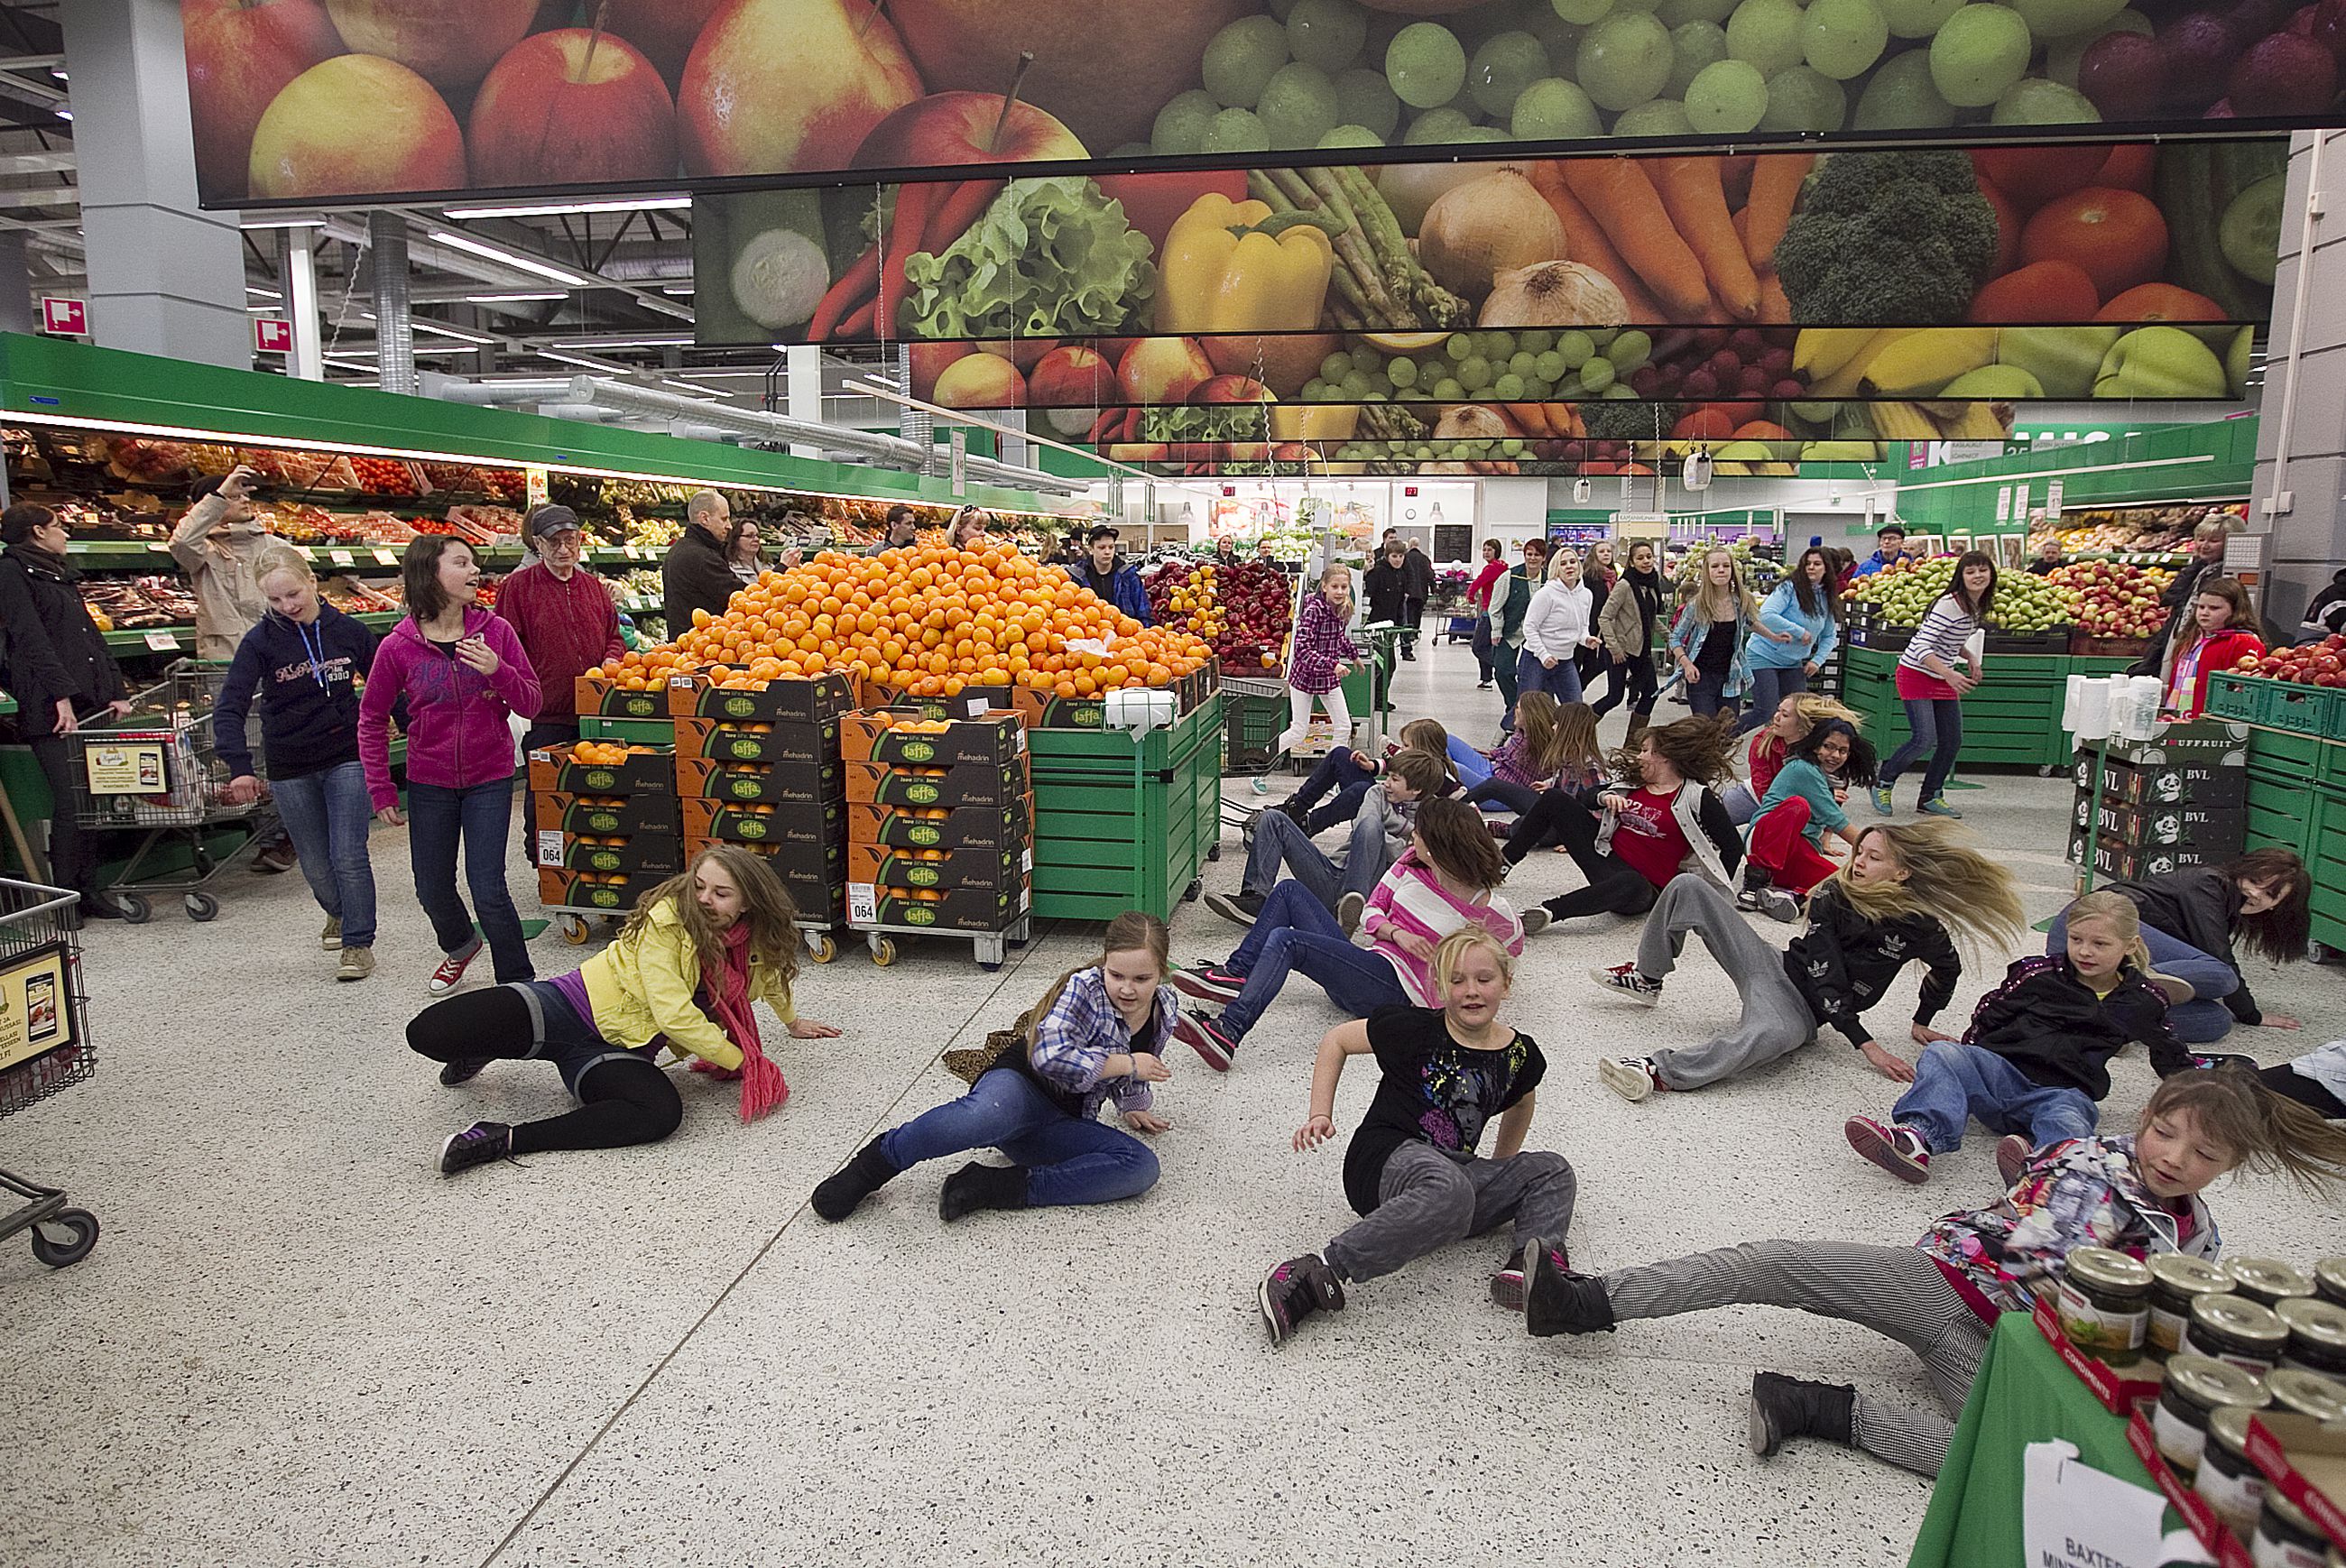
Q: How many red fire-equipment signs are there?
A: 2